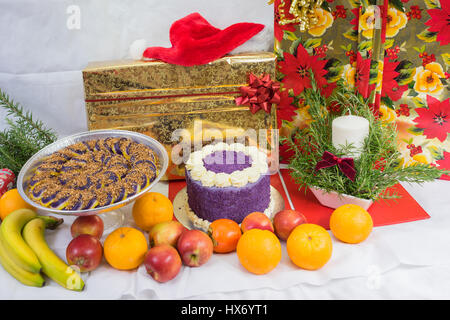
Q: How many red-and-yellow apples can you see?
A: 7